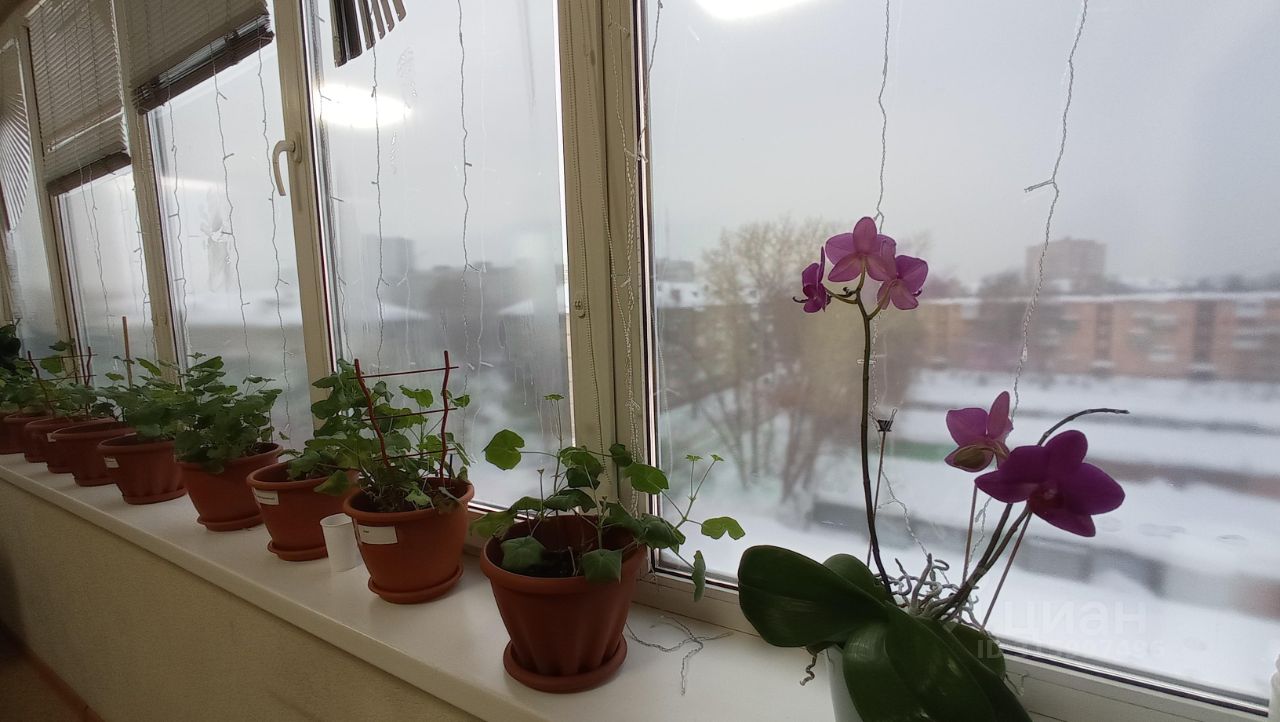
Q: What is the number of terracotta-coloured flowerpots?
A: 9